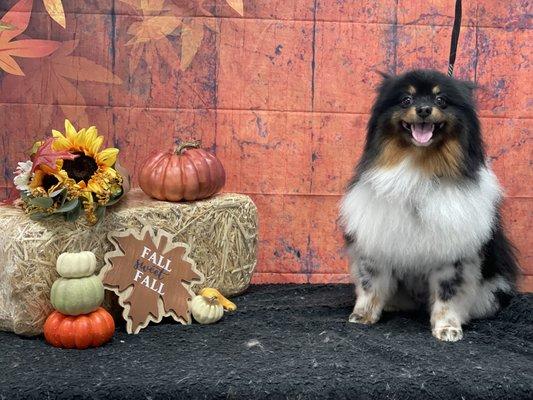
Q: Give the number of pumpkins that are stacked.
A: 3